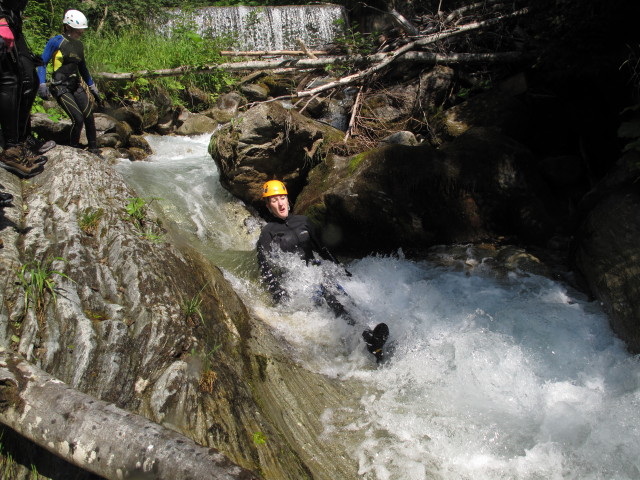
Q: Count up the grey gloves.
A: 2